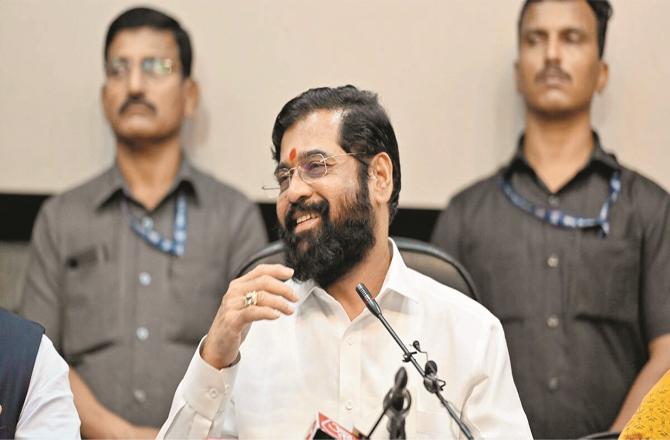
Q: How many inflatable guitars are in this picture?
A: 0